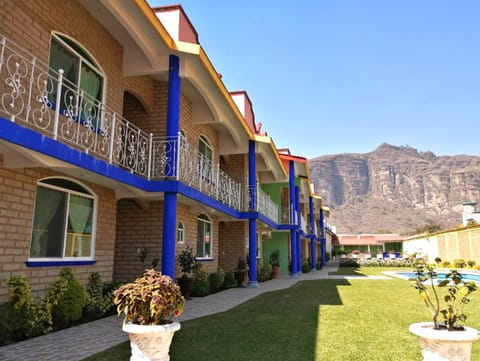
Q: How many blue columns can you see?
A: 6